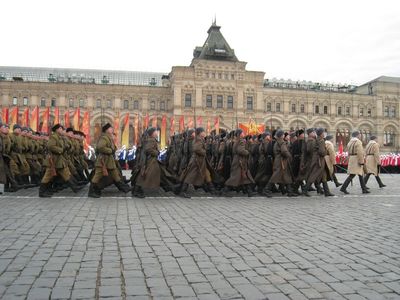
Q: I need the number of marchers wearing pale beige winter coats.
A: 3